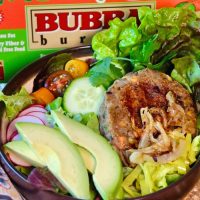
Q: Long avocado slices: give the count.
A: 3